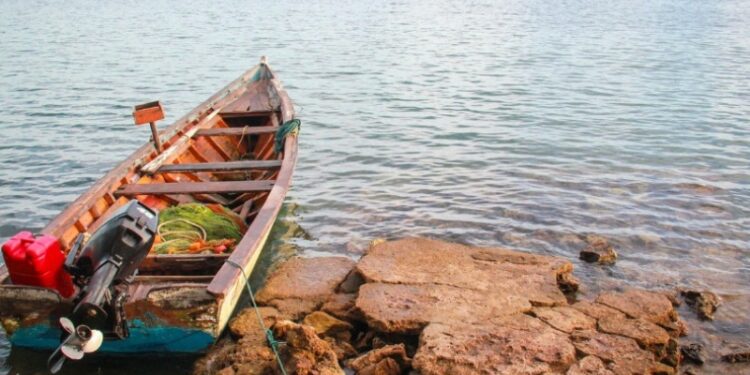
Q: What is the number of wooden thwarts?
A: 3